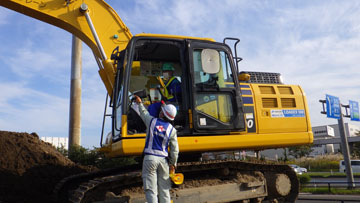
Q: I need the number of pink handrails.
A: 0